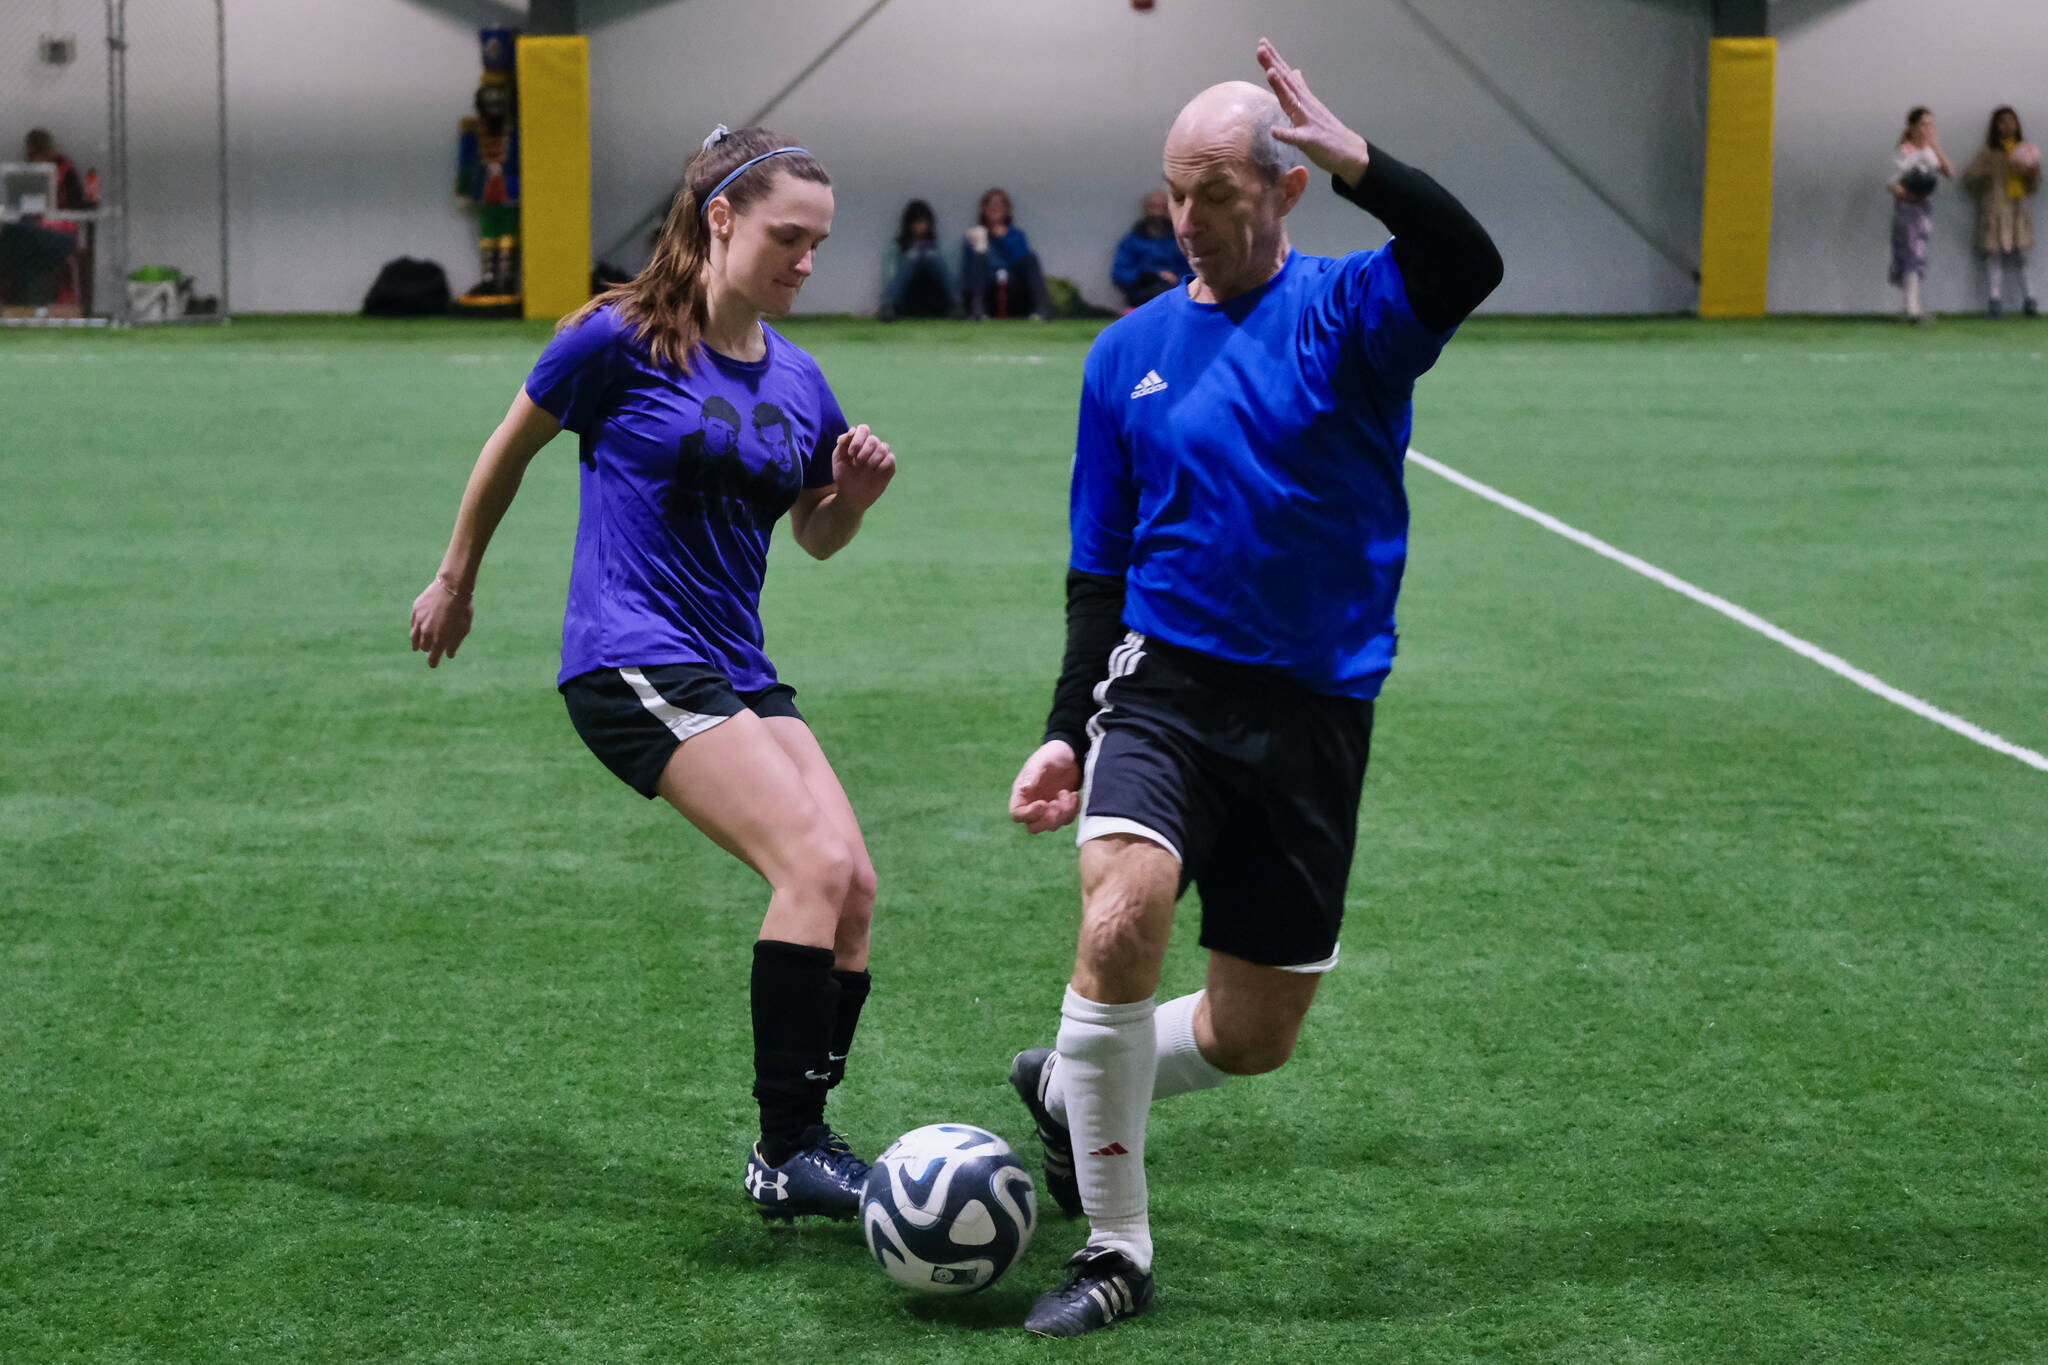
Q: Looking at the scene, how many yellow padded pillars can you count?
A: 2